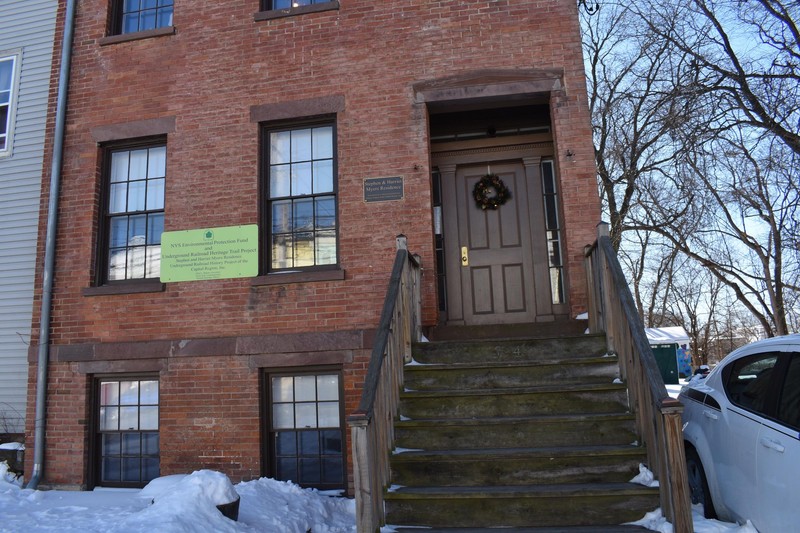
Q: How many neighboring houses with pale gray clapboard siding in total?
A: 1